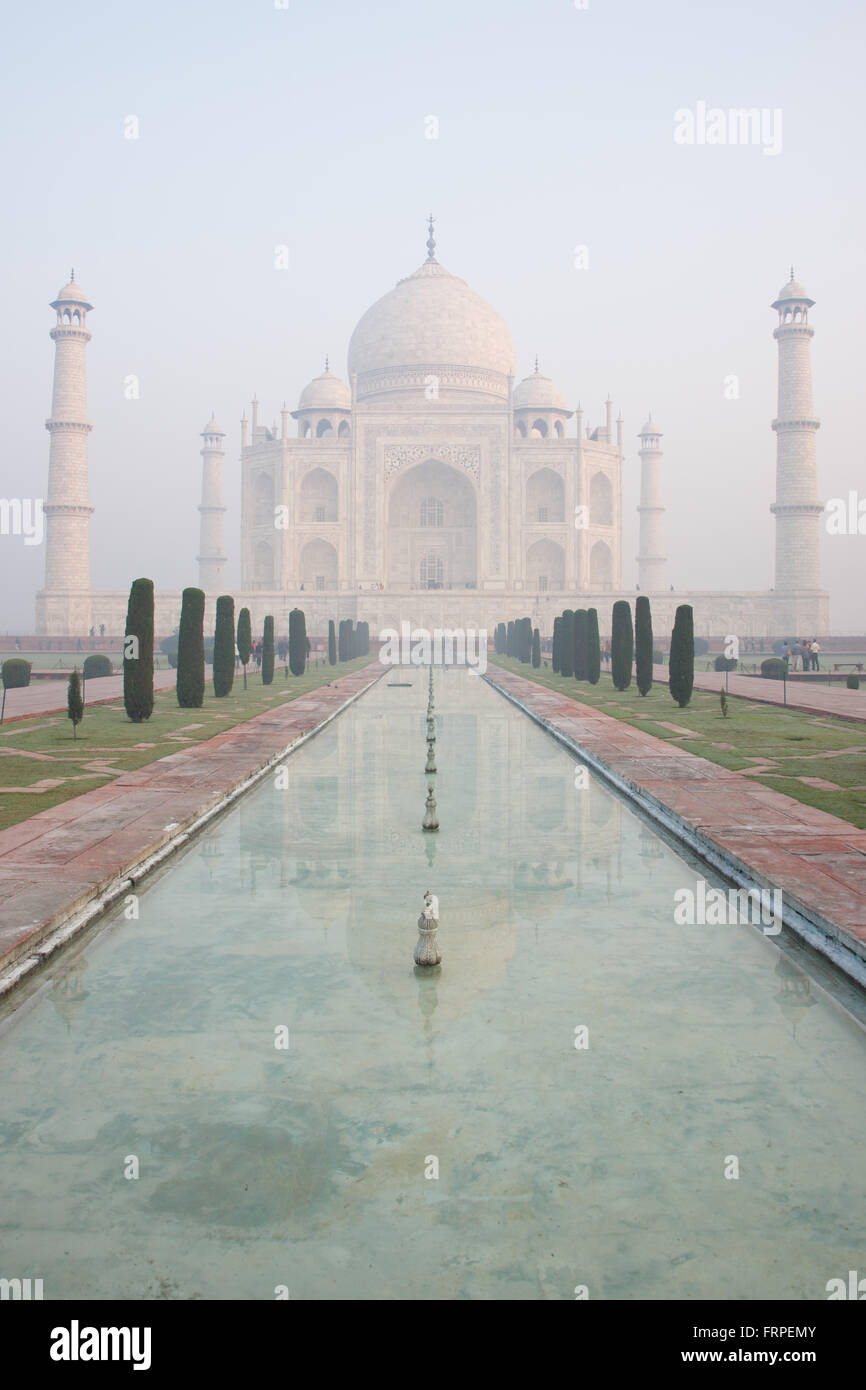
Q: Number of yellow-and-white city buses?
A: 0